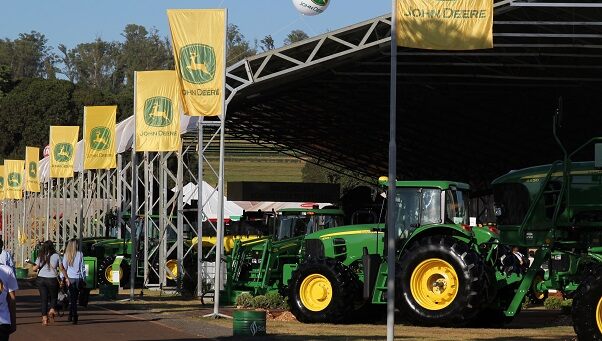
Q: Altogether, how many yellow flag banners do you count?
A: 8